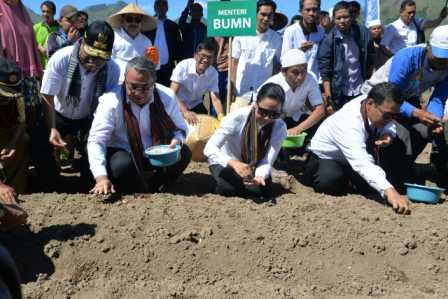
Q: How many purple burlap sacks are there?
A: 0